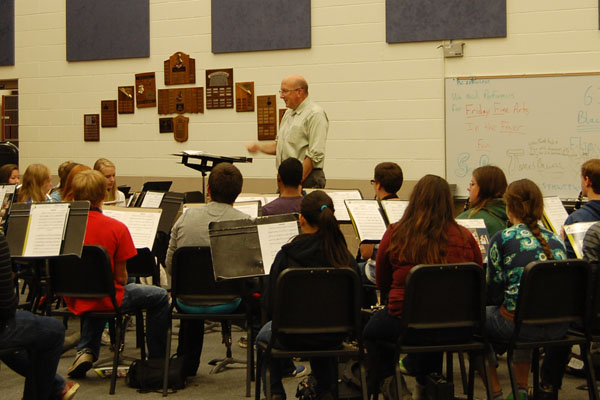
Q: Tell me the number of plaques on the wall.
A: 12